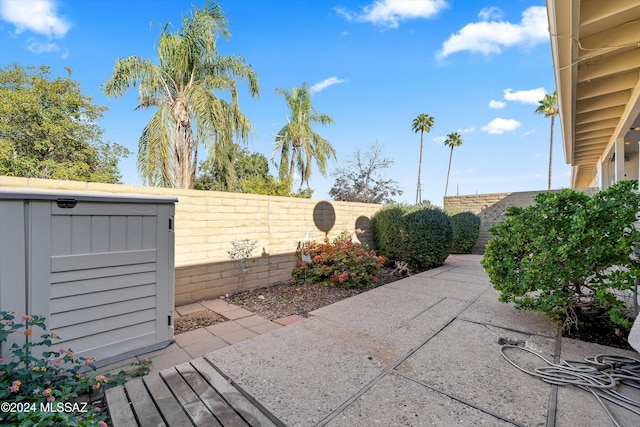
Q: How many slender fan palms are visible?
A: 3